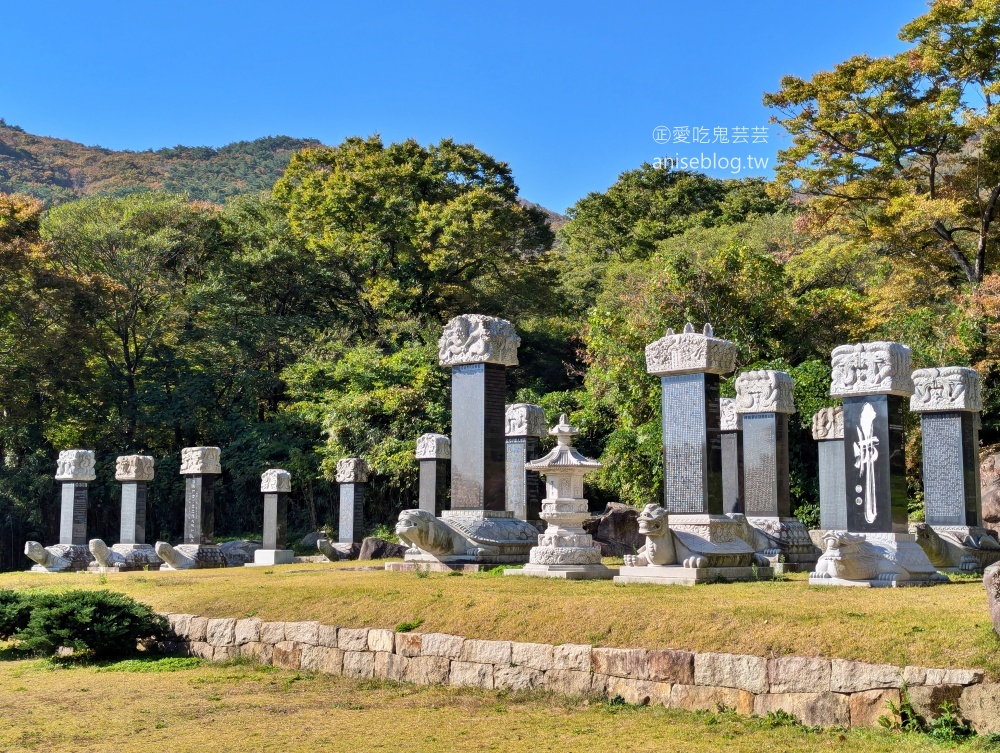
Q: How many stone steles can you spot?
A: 14